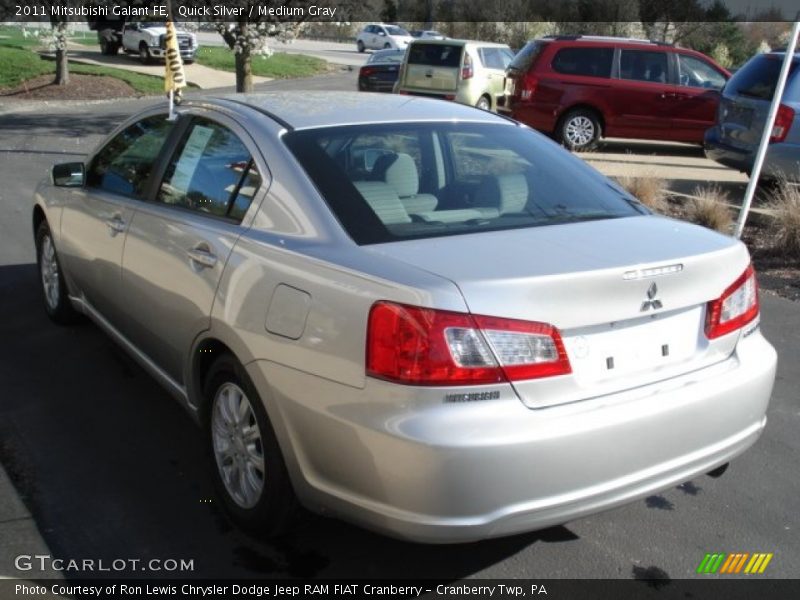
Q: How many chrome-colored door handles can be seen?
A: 2